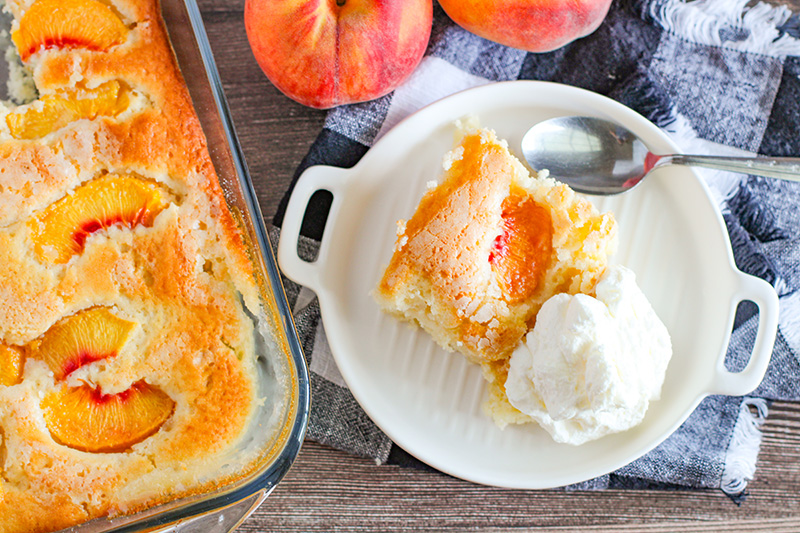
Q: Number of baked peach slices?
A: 7